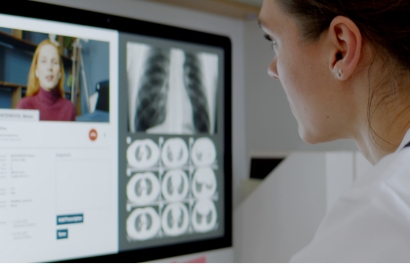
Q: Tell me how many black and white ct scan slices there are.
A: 9